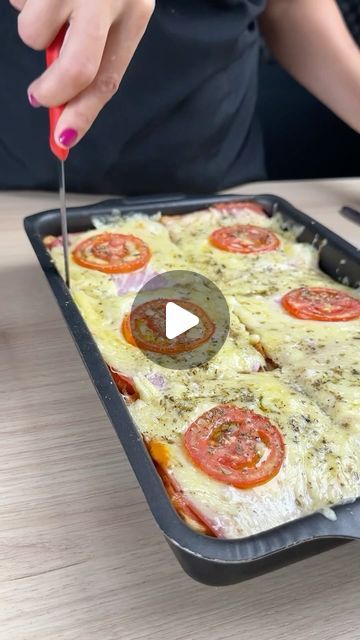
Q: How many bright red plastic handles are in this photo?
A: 1